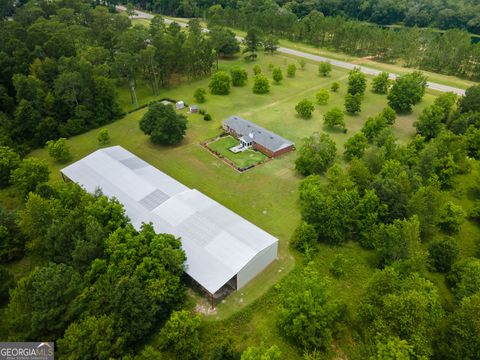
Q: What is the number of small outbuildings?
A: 2